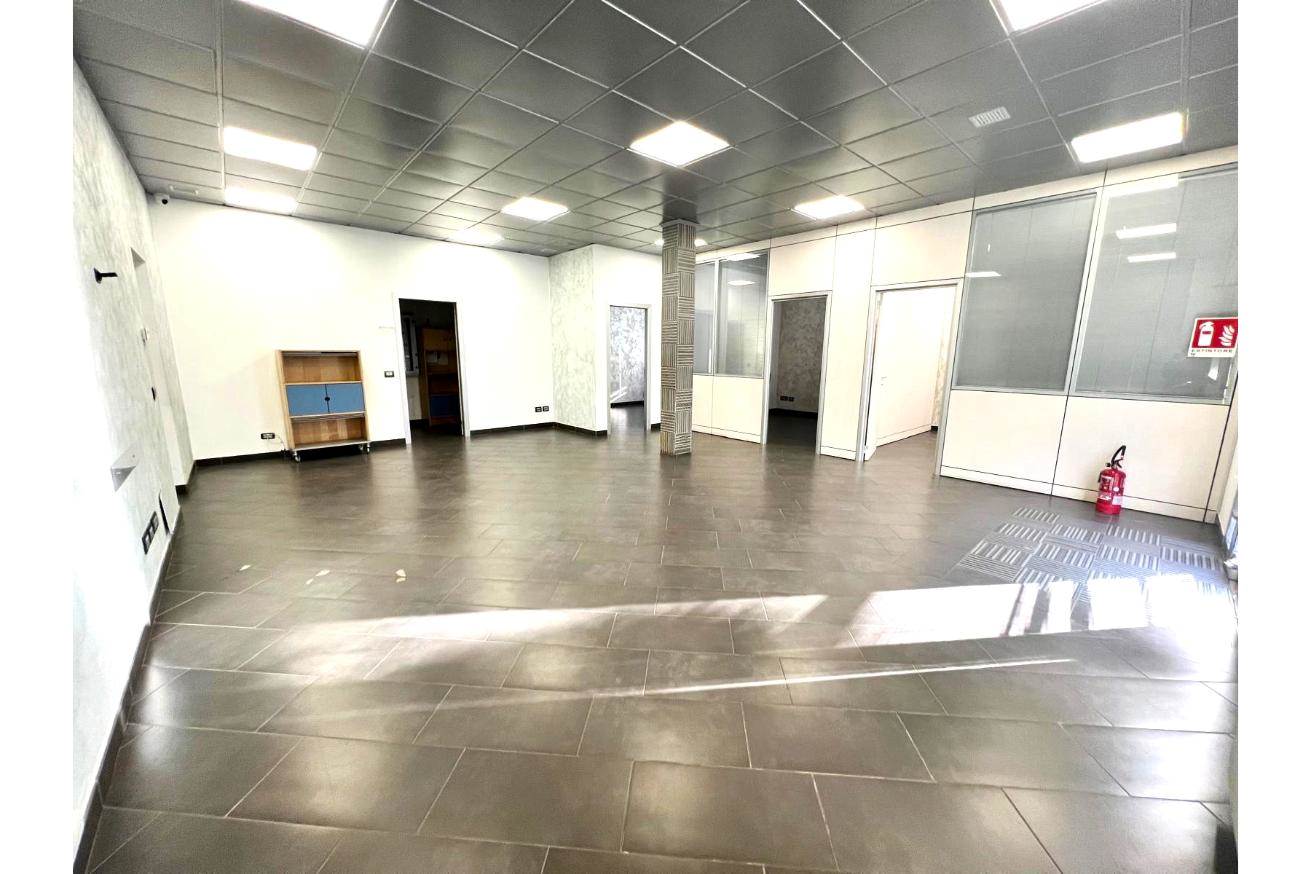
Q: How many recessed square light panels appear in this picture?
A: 10